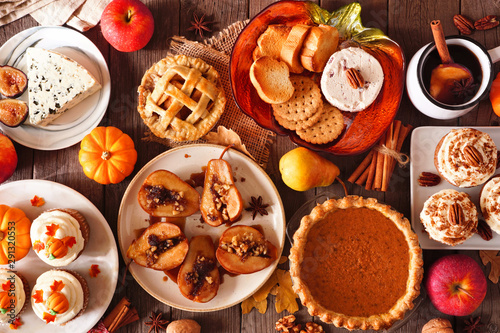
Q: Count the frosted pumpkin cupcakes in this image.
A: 3